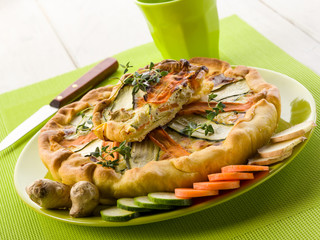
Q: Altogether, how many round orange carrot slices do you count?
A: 4